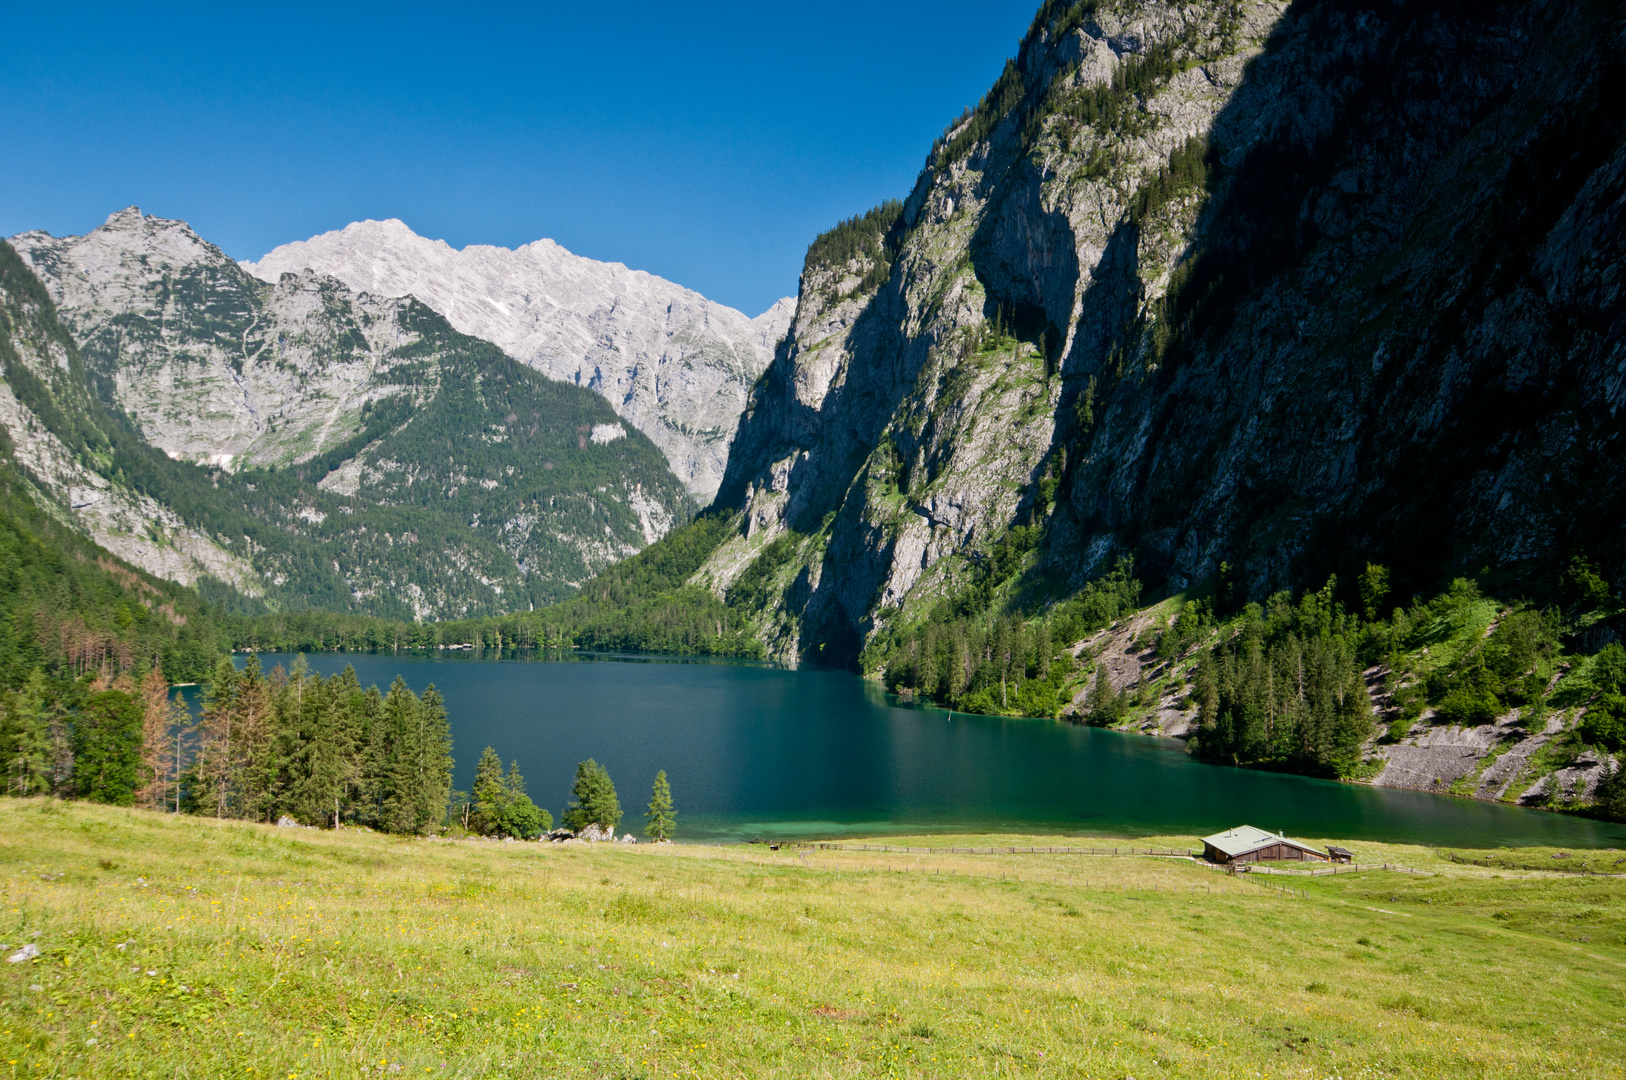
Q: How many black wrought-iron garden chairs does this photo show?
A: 0